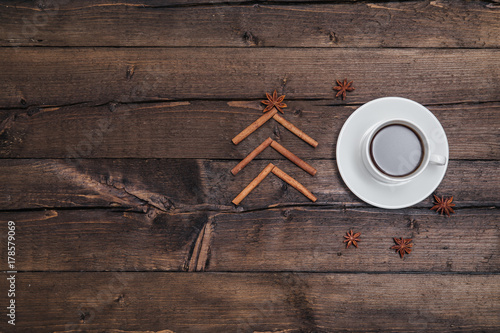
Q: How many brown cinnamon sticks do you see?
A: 6